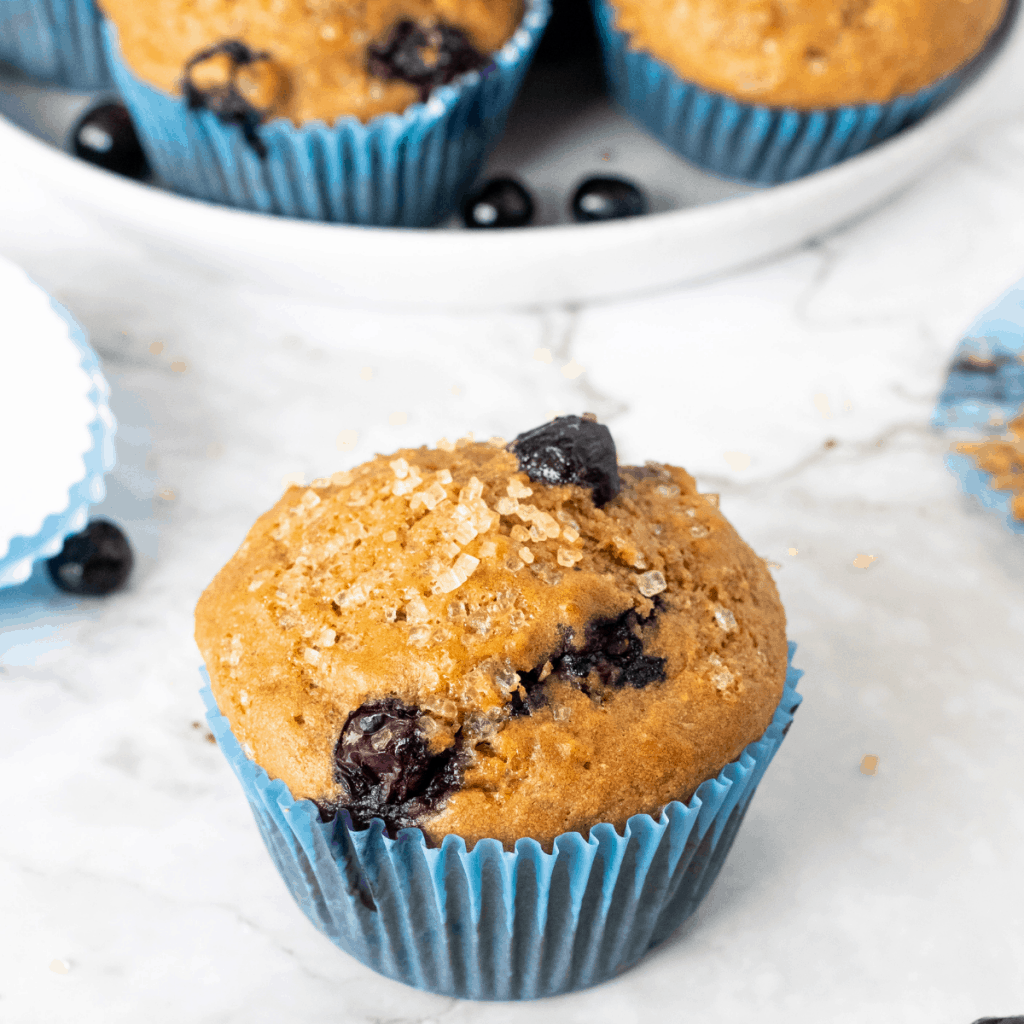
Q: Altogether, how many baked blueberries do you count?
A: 5